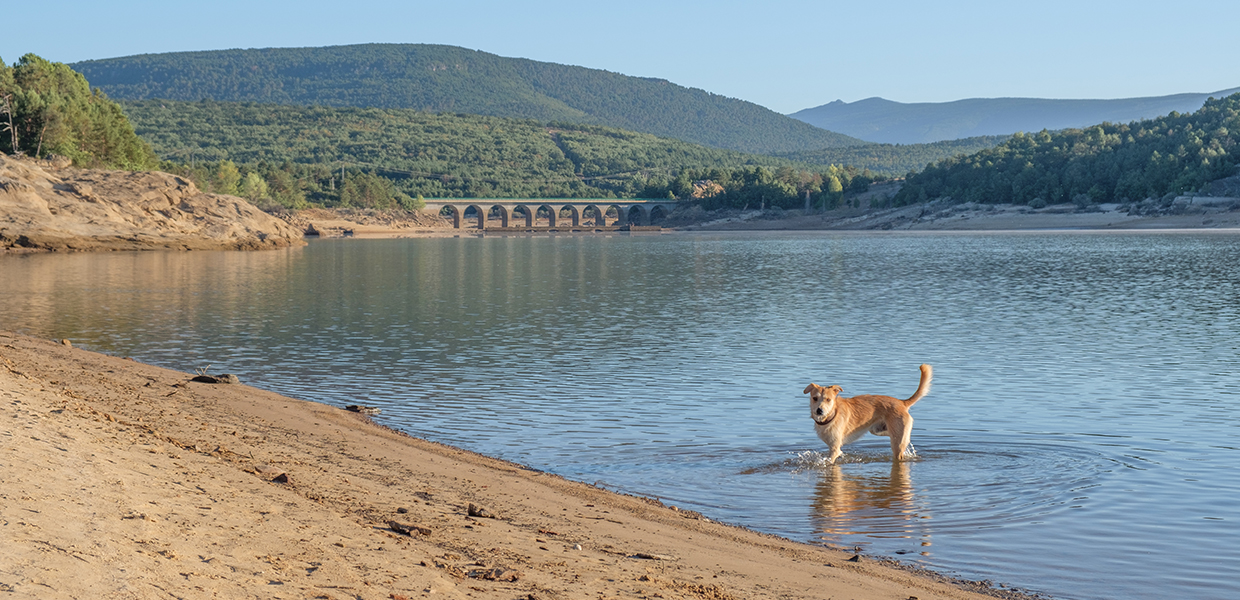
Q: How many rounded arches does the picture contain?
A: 10